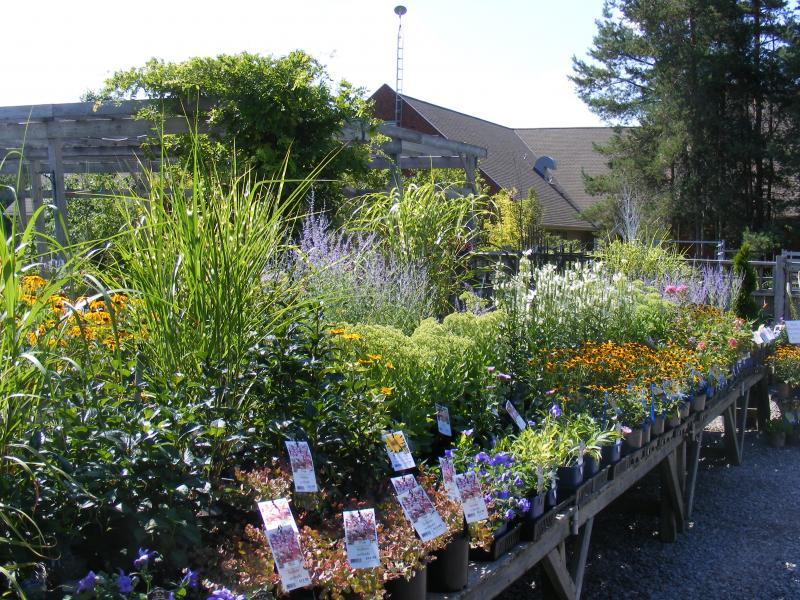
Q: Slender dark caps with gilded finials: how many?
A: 0